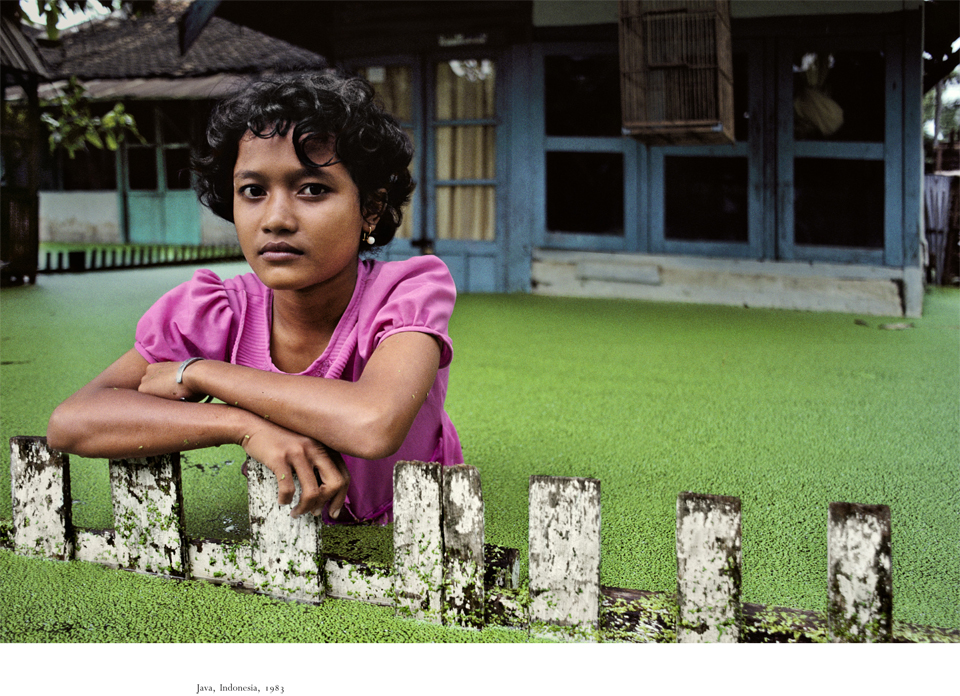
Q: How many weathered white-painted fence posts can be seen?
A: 8